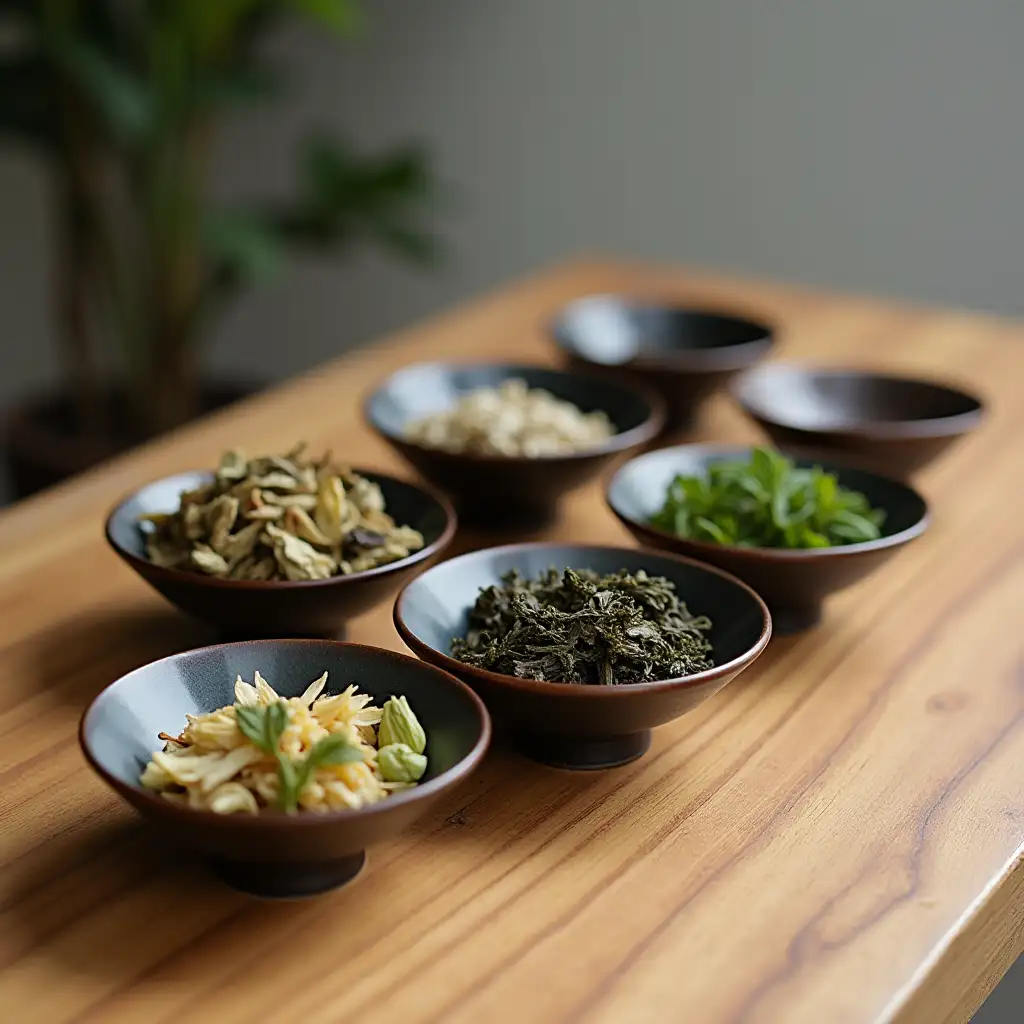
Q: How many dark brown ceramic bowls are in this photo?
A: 7